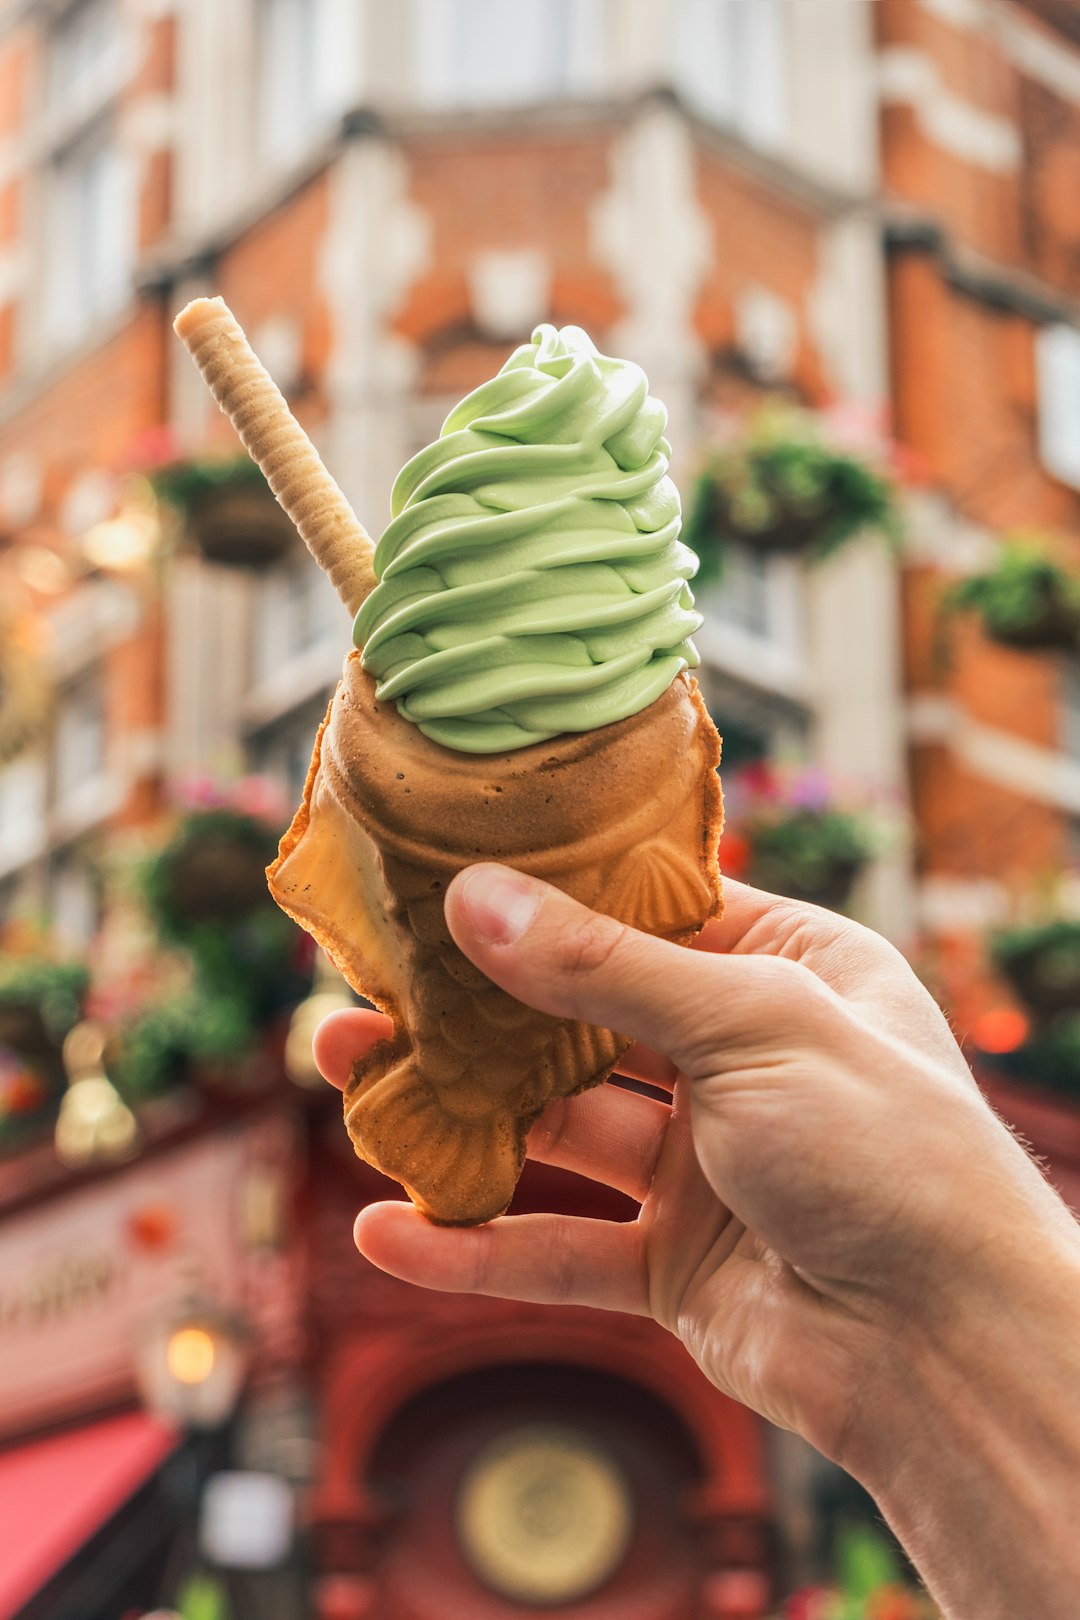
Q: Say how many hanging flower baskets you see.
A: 7